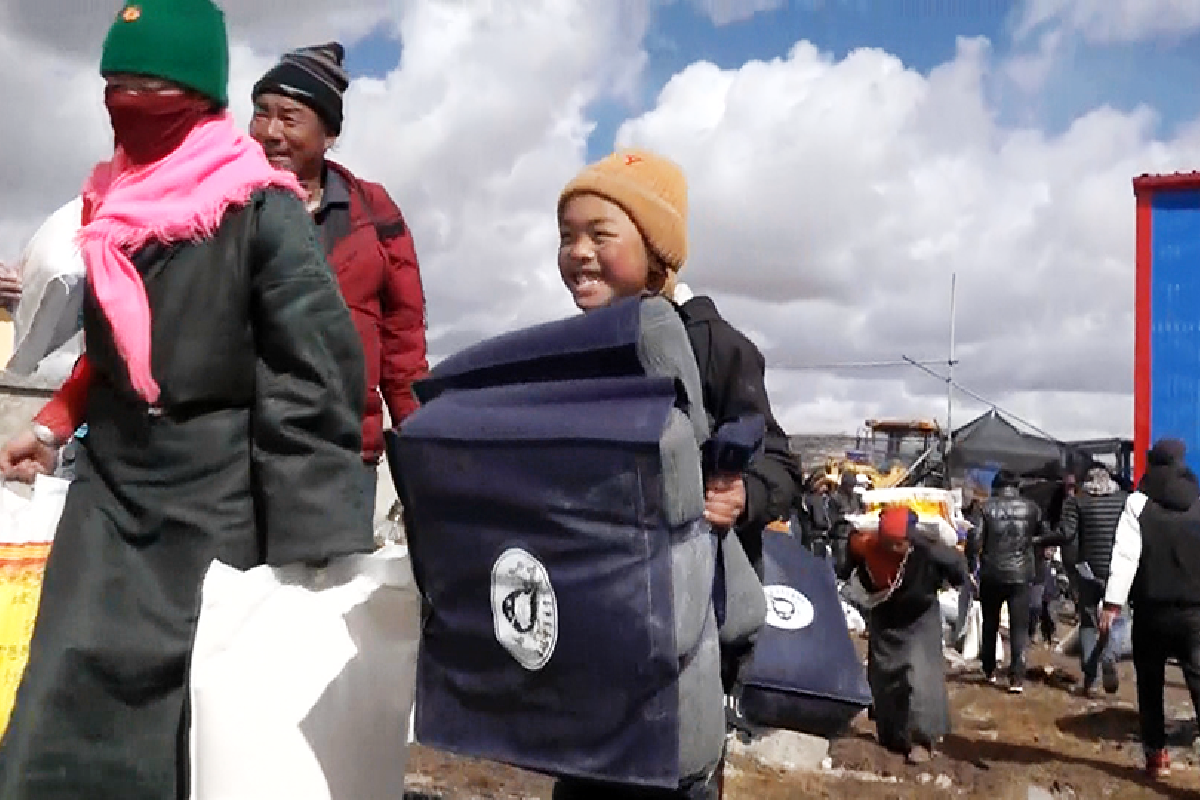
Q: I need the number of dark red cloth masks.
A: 1